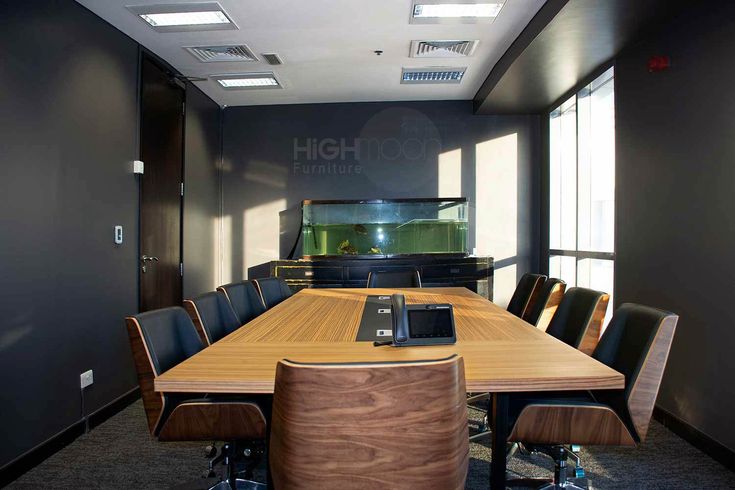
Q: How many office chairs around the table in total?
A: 10